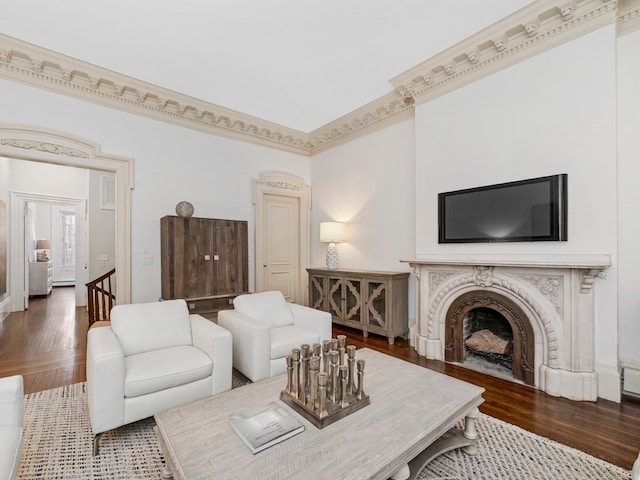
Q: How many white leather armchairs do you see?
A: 2